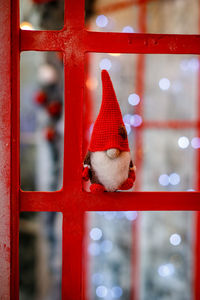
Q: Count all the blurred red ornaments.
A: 3